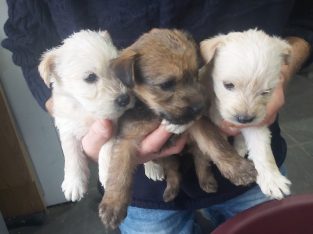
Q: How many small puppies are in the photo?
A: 3